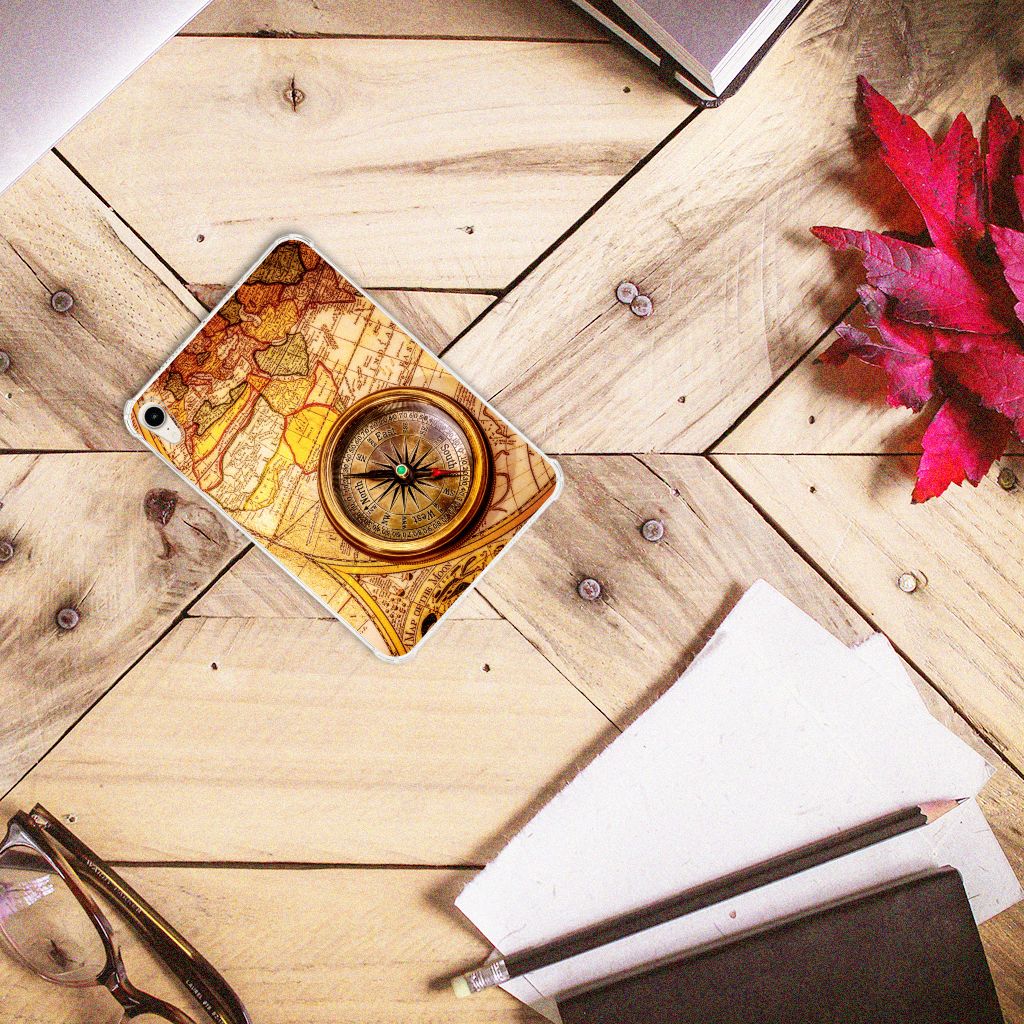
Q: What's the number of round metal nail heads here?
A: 10